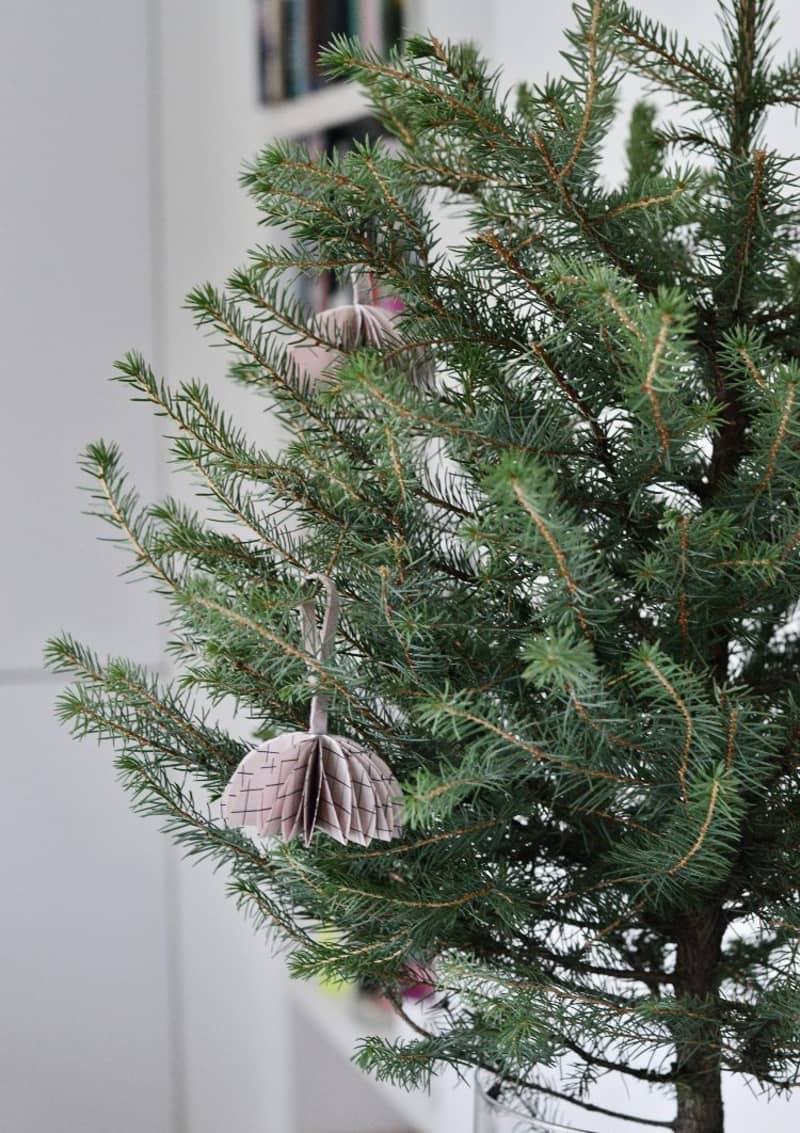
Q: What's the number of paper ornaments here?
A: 2